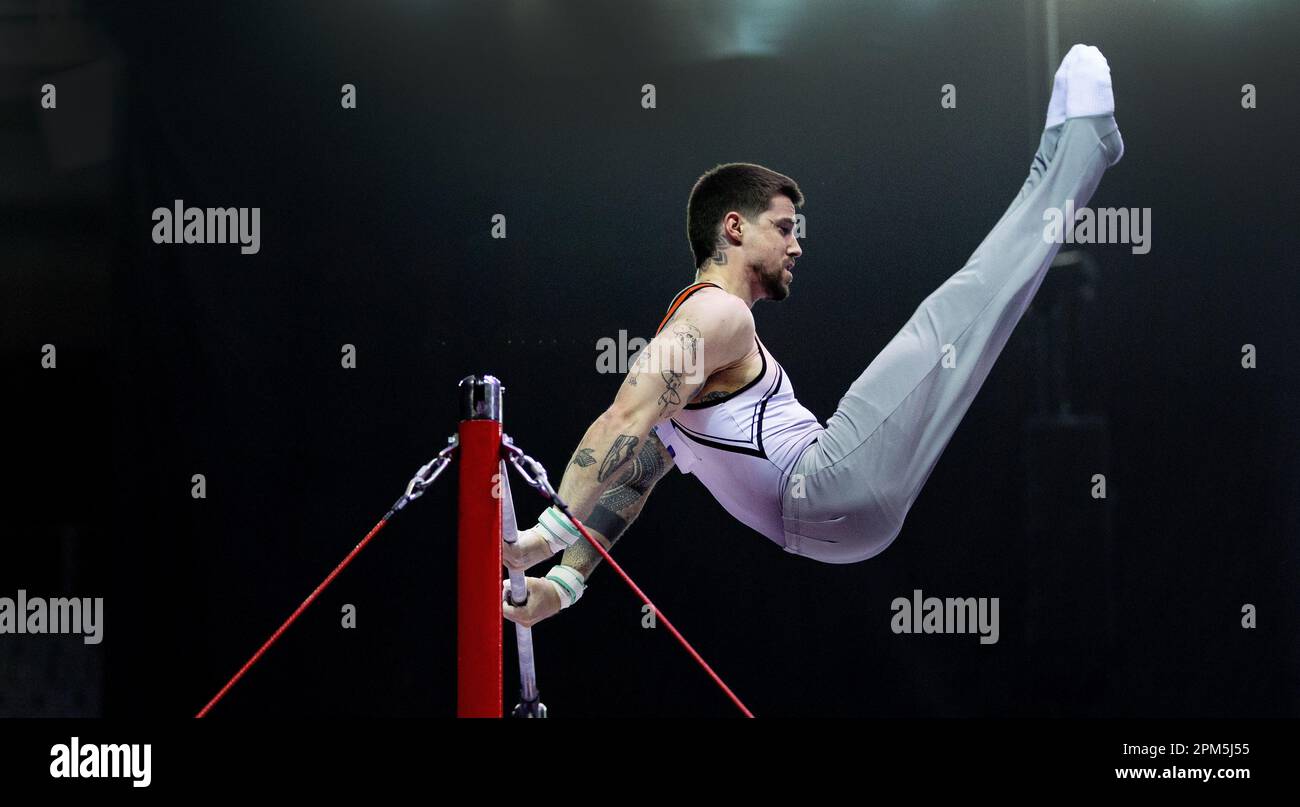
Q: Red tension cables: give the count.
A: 2